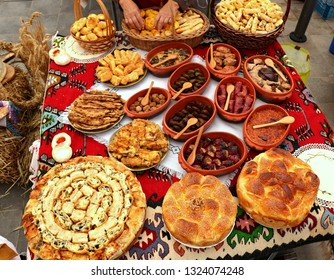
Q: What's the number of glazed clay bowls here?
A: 9